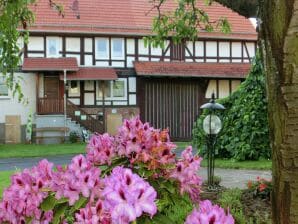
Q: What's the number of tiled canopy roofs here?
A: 3